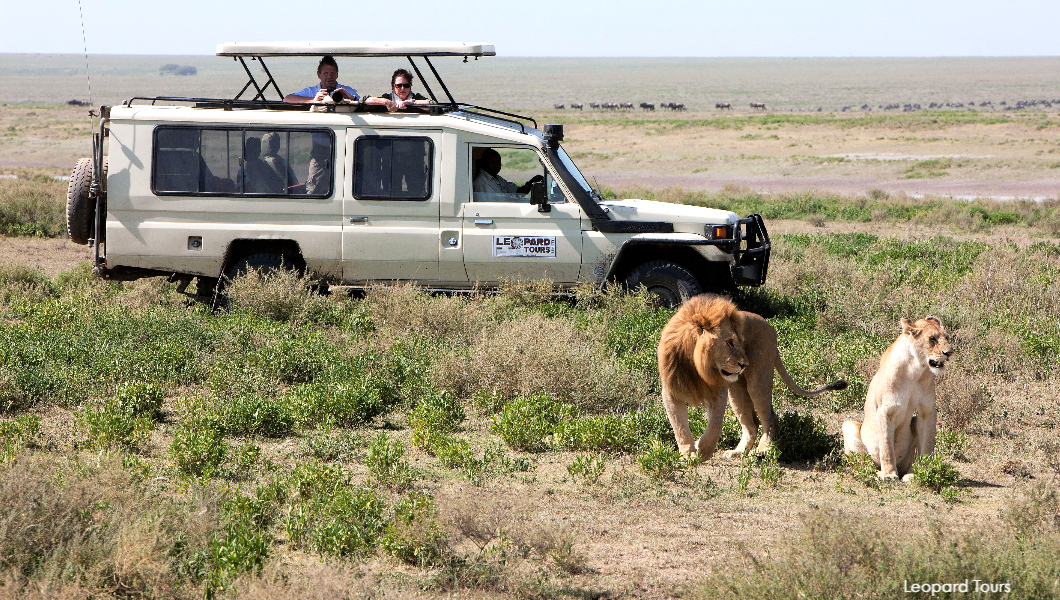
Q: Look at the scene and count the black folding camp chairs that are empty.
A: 0